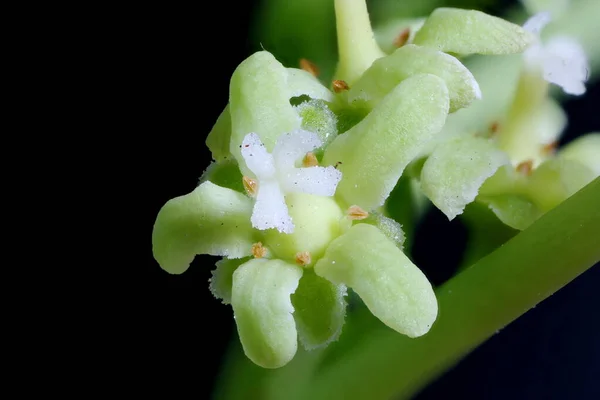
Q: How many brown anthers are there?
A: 11